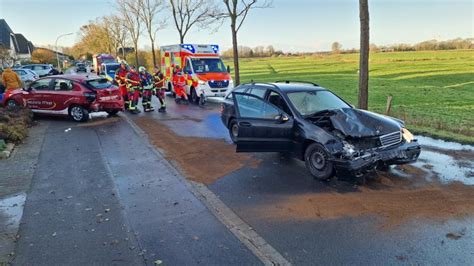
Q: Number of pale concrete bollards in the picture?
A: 0